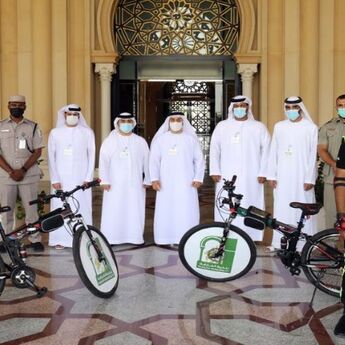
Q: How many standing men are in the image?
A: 7